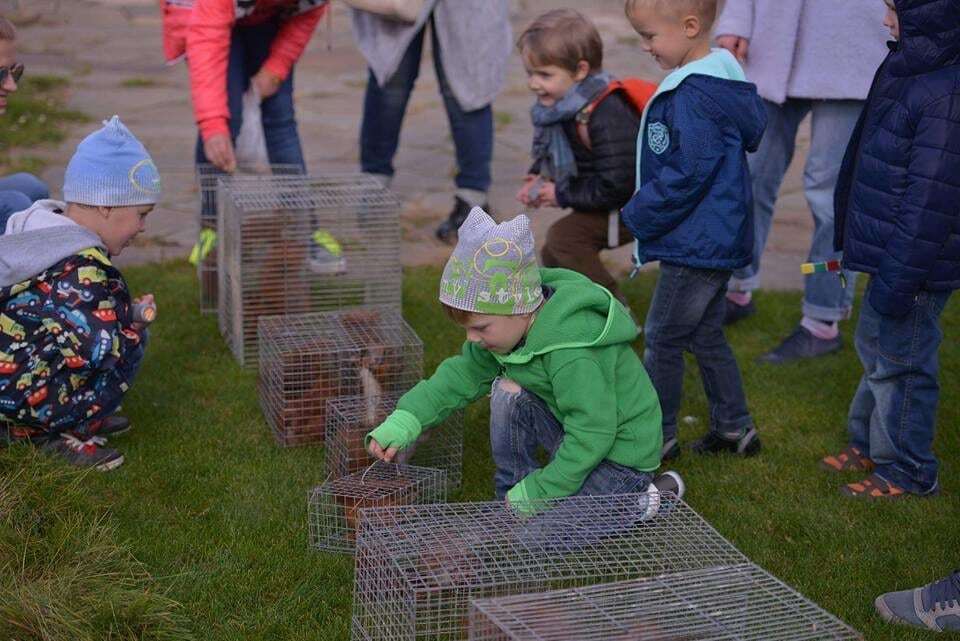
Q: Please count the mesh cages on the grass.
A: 7